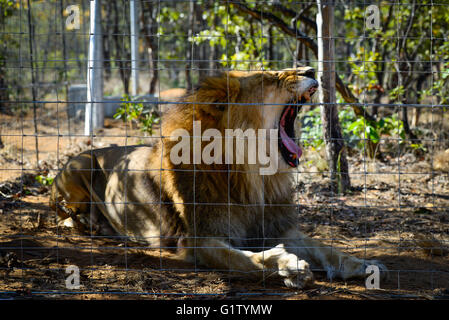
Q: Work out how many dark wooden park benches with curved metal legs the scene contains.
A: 0